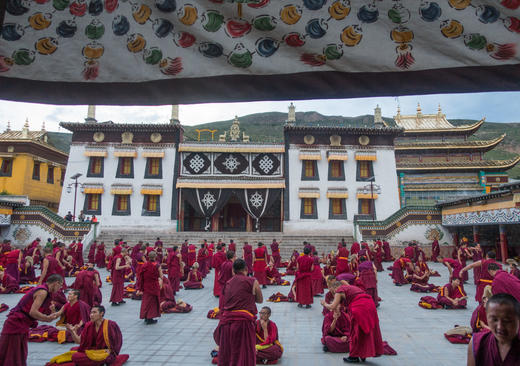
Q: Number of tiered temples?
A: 1